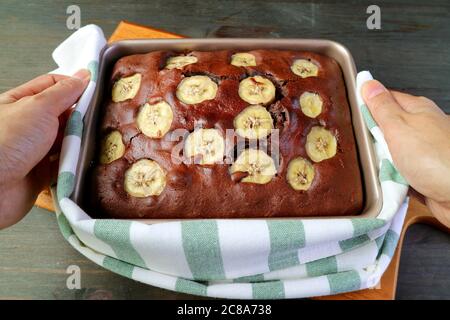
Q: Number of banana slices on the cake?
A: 15